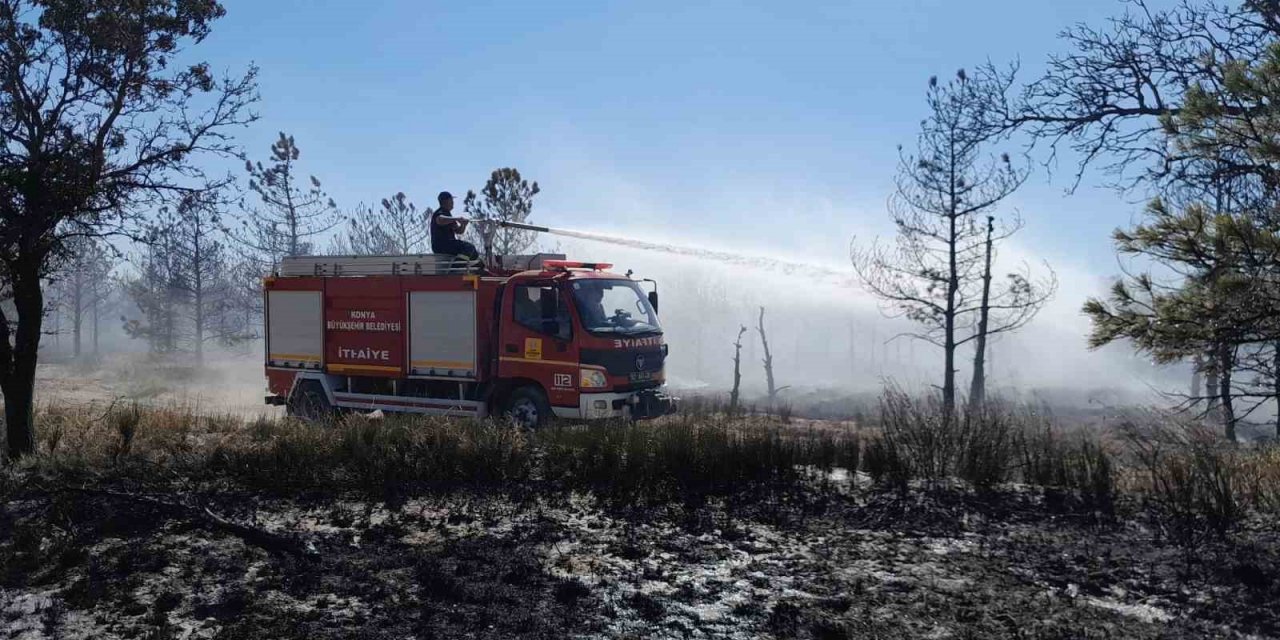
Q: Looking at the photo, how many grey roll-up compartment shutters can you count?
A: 2